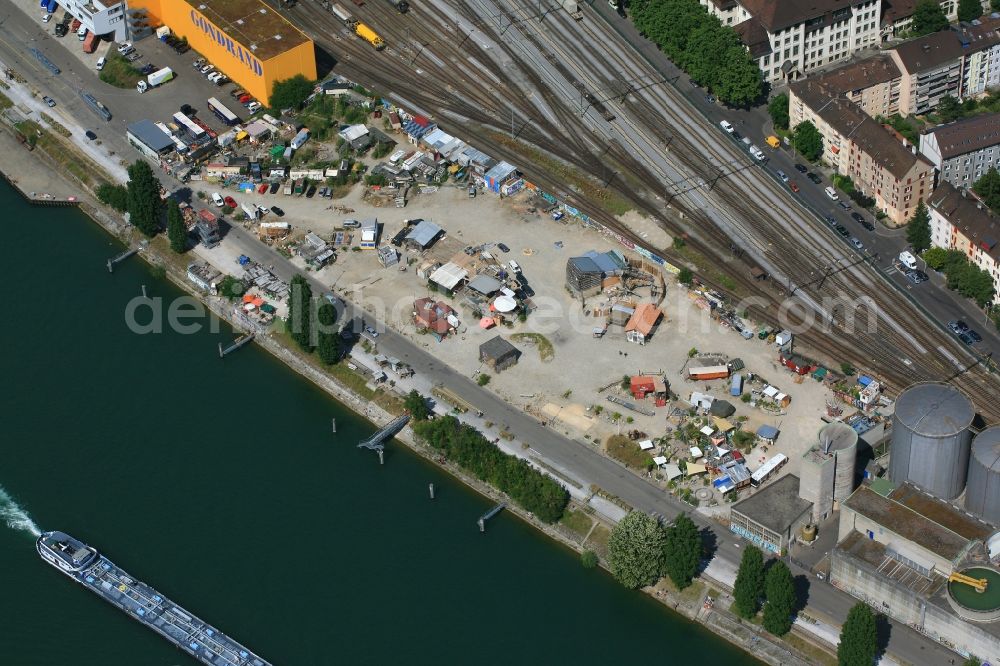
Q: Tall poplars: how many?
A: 8